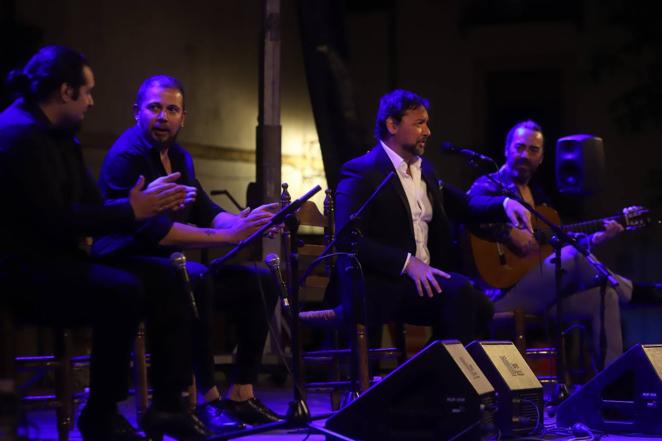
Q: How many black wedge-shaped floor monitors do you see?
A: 3